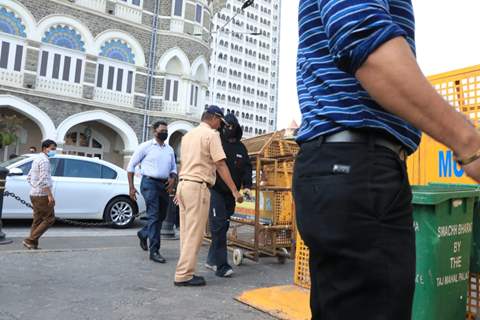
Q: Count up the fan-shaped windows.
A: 3